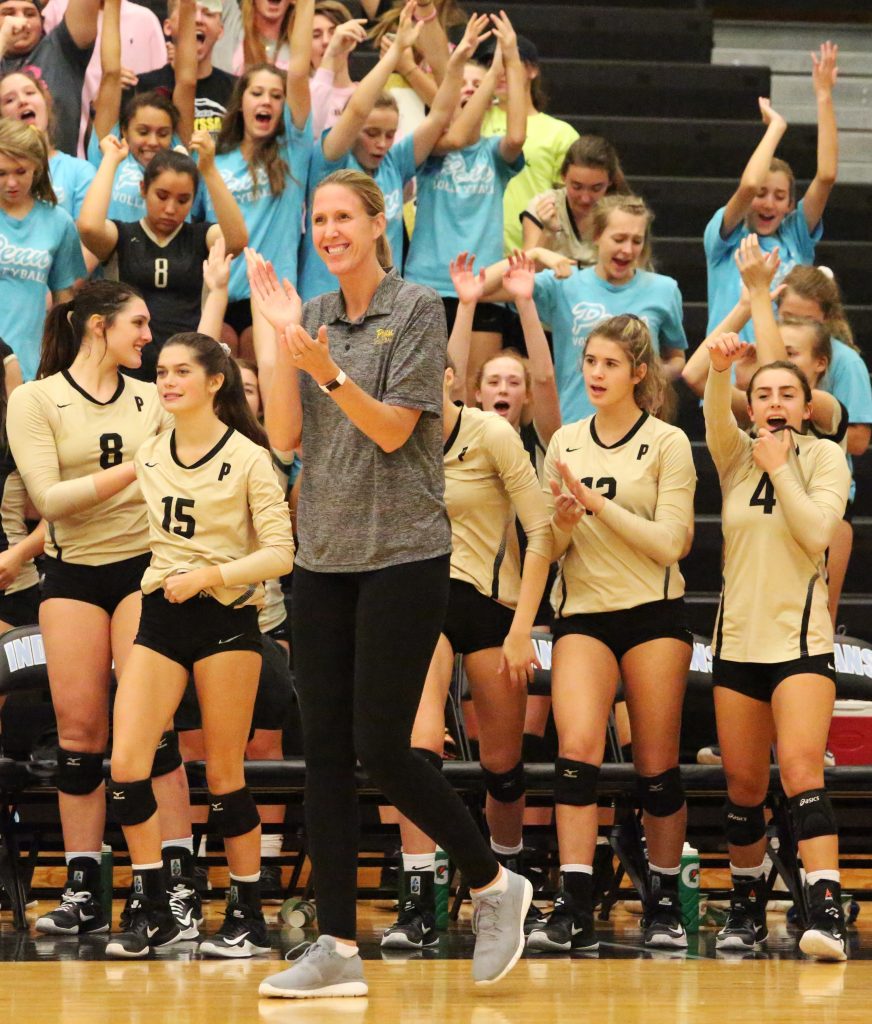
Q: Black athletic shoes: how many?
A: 10